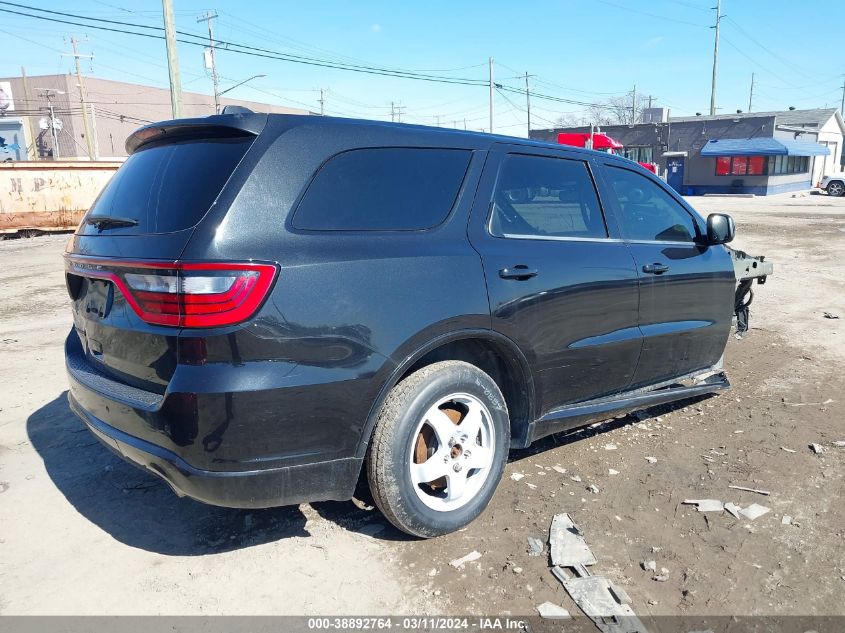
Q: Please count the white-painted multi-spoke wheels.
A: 1